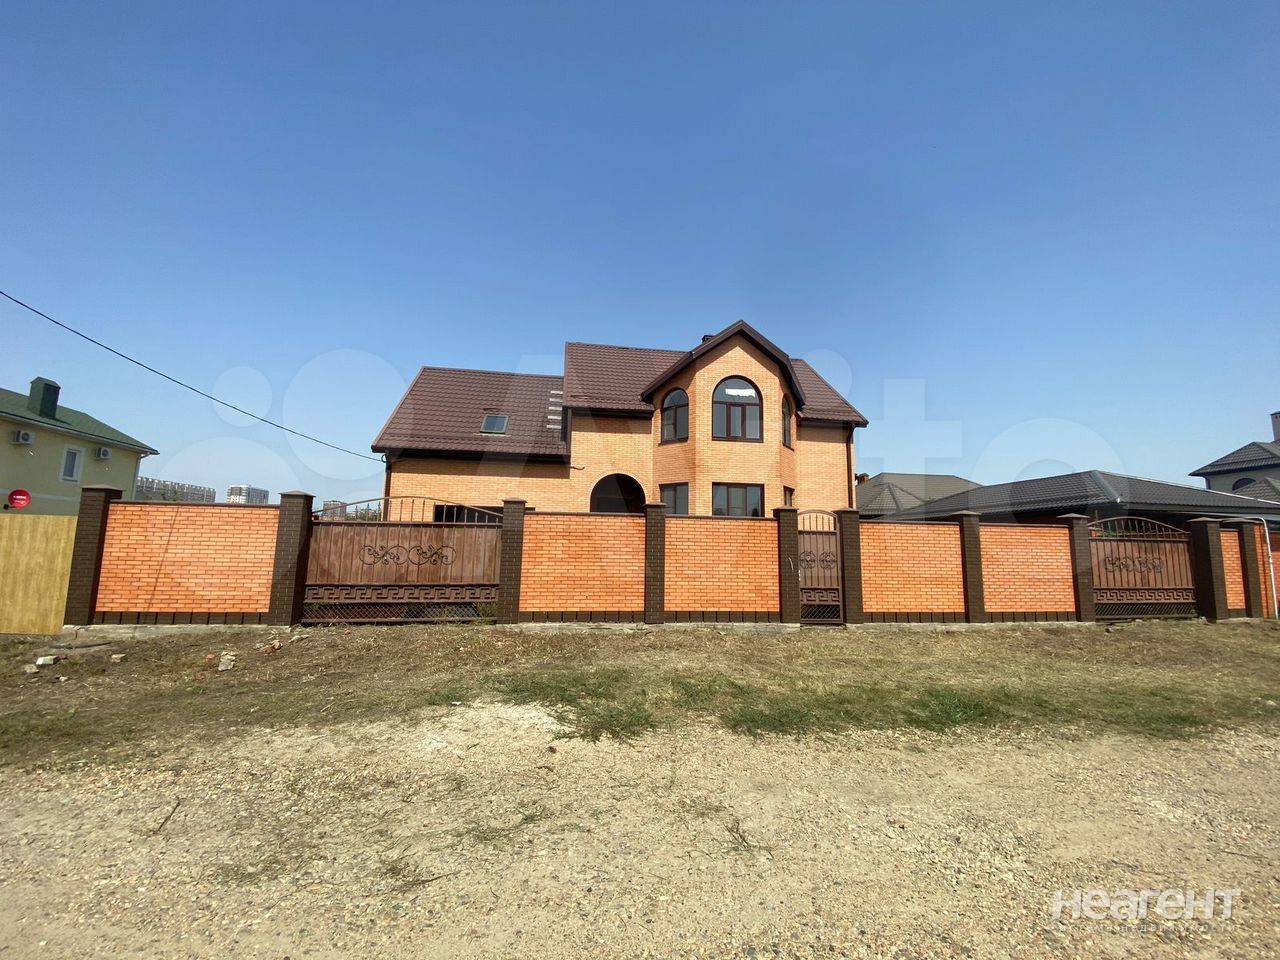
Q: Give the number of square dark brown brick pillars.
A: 10